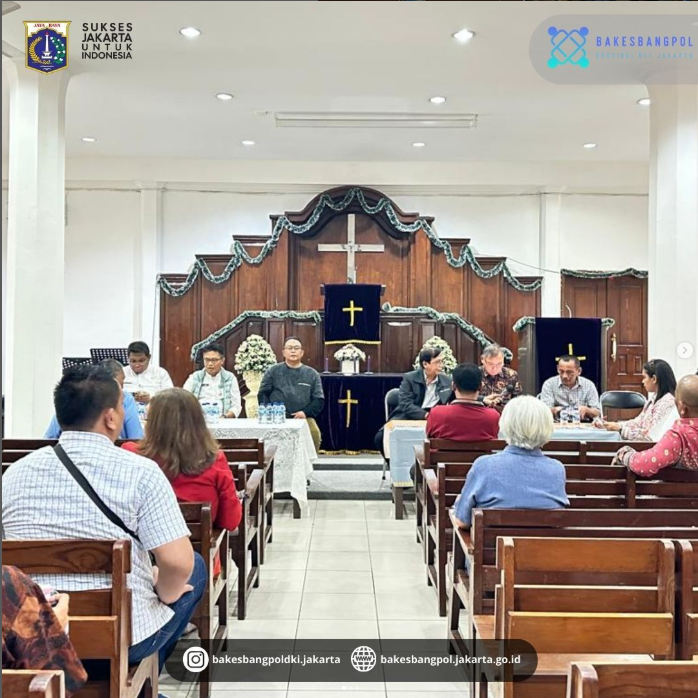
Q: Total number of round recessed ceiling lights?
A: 9